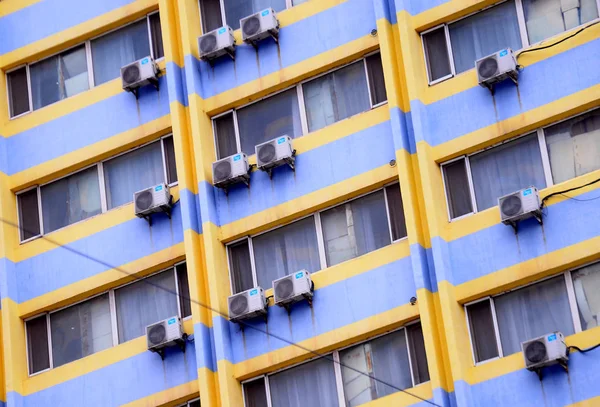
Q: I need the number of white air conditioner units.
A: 12